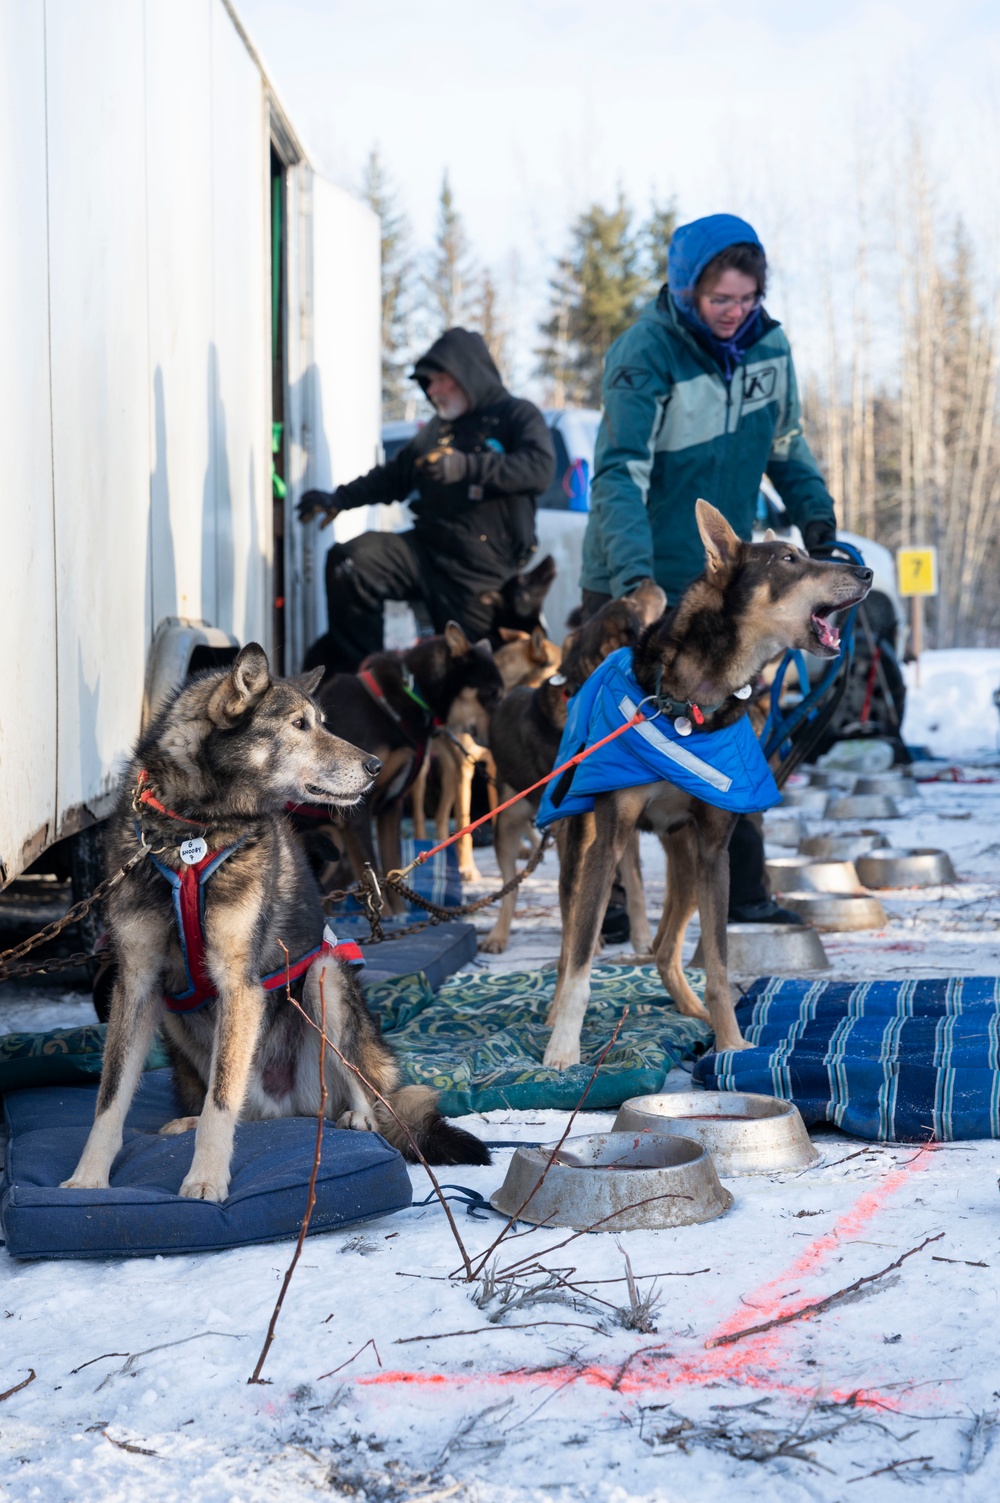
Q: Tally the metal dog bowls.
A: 12